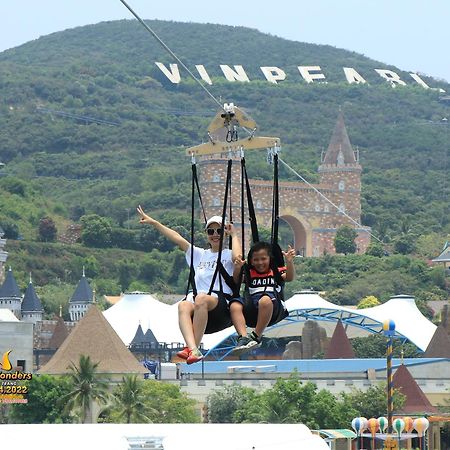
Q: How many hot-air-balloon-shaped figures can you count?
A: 7